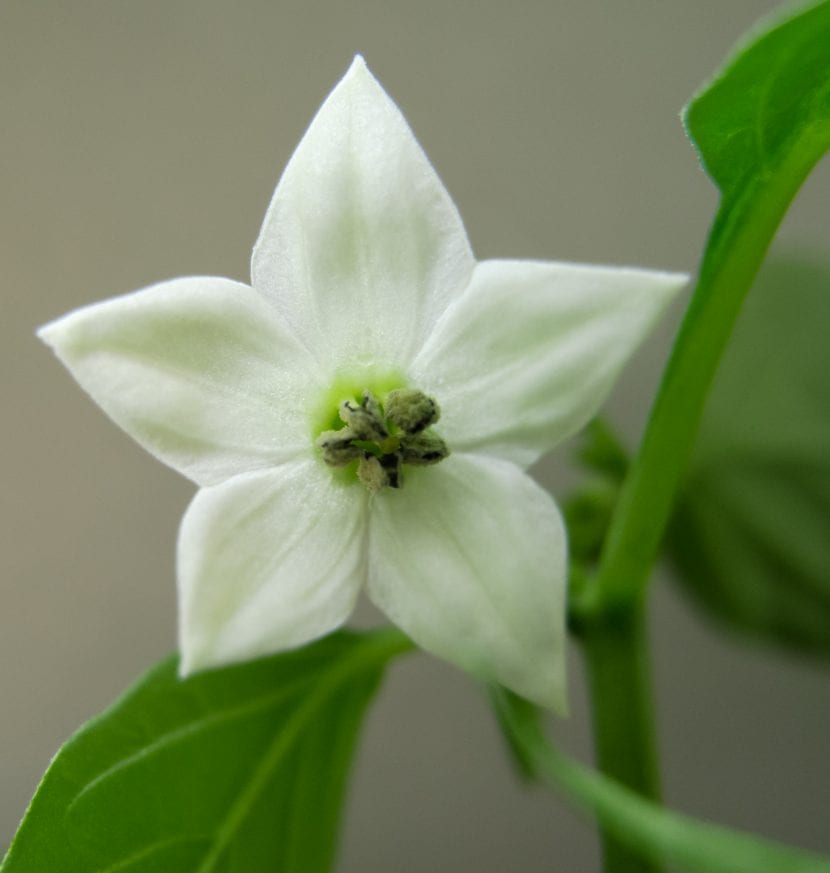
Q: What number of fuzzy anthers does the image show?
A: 5